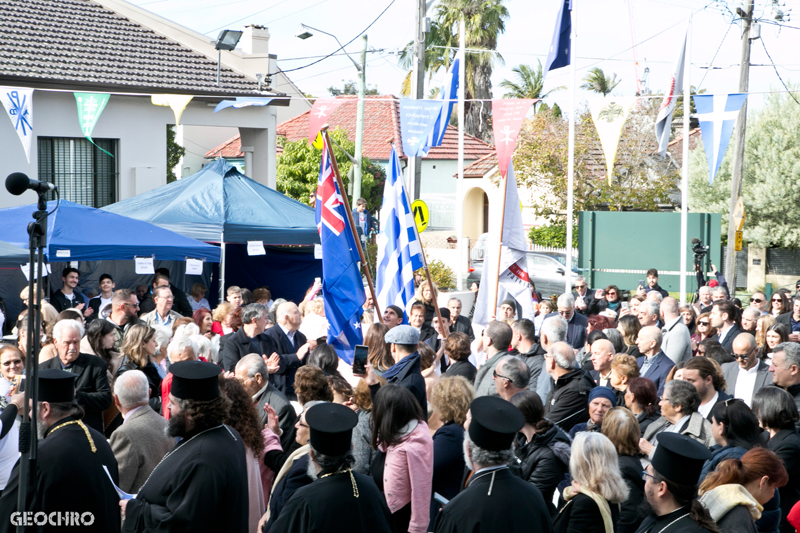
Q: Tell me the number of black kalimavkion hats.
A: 5